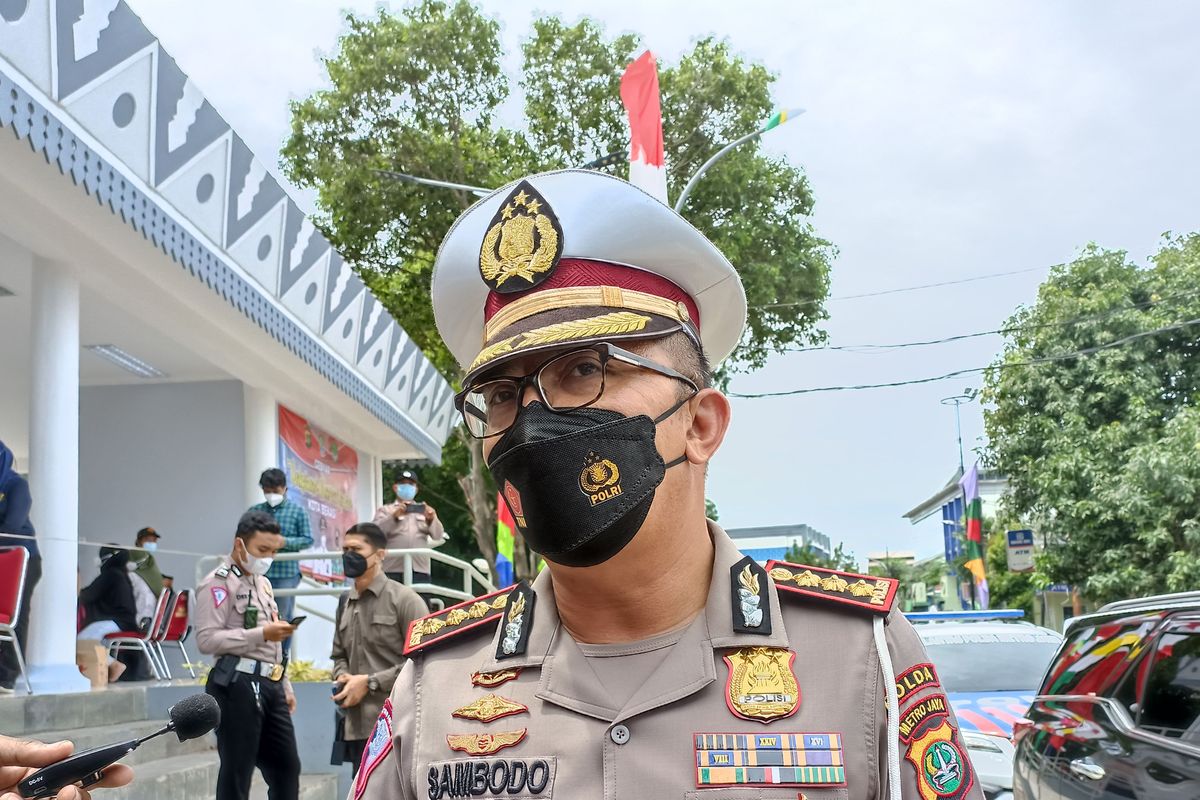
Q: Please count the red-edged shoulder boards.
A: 2